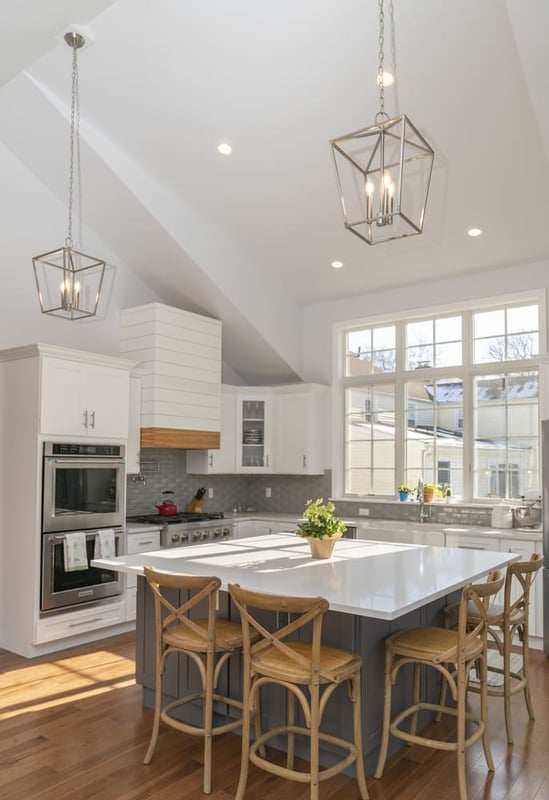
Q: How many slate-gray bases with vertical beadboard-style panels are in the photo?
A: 1